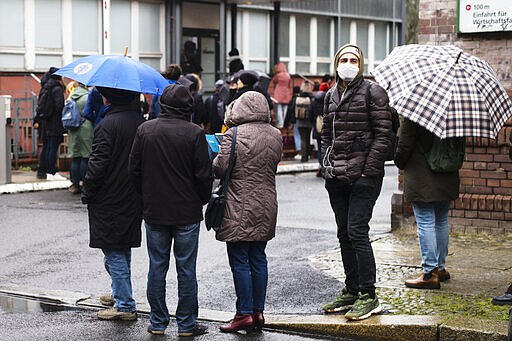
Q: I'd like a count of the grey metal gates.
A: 1